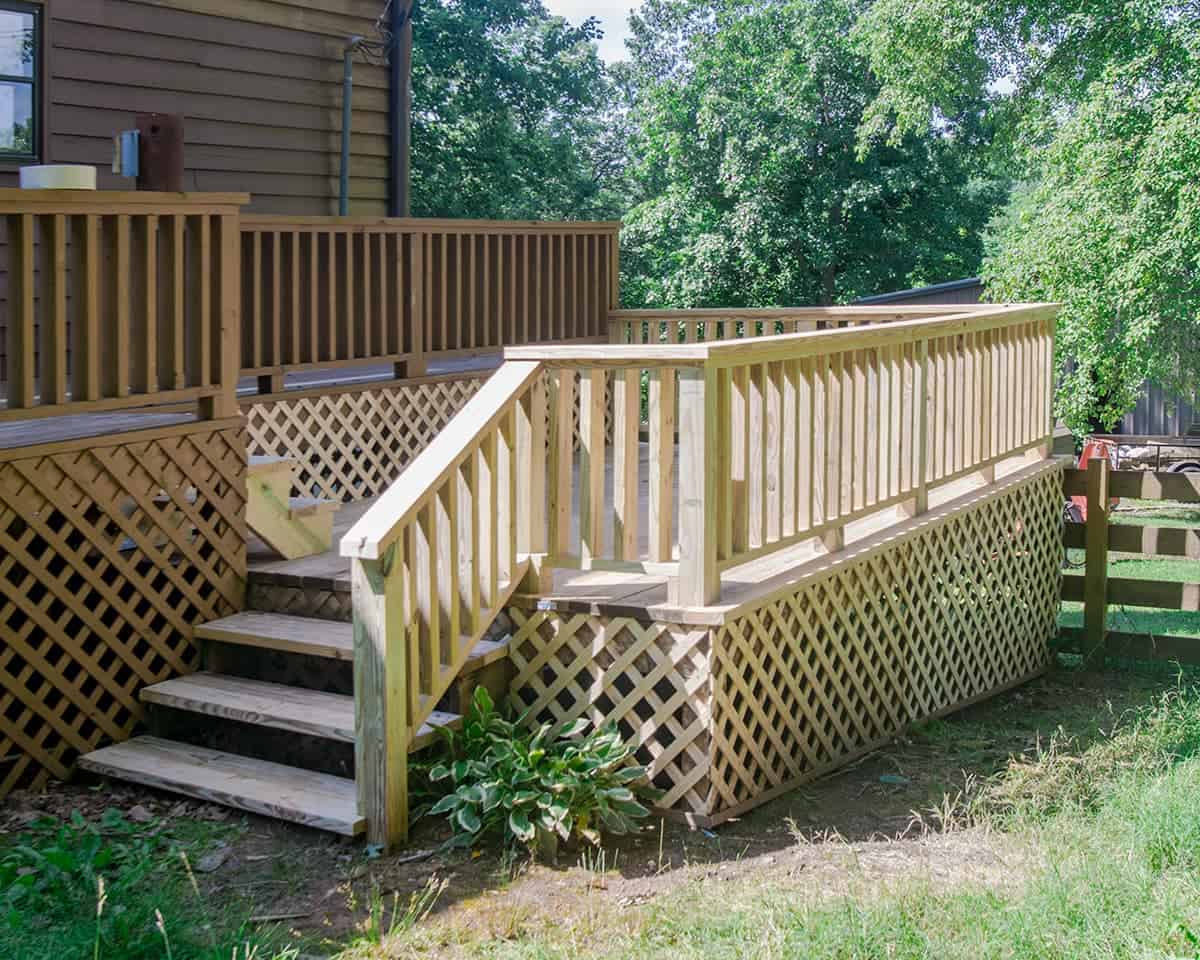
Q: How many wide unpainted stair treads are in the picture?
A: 3